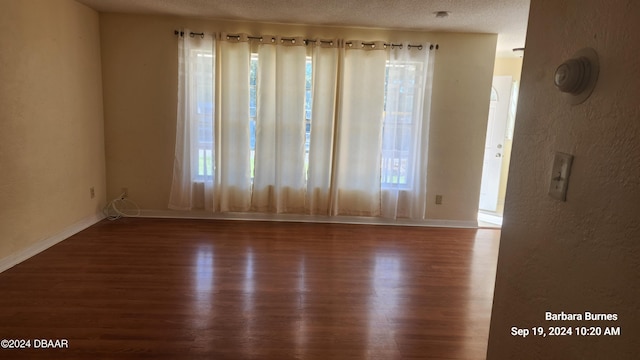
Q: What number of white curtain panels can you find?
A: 2